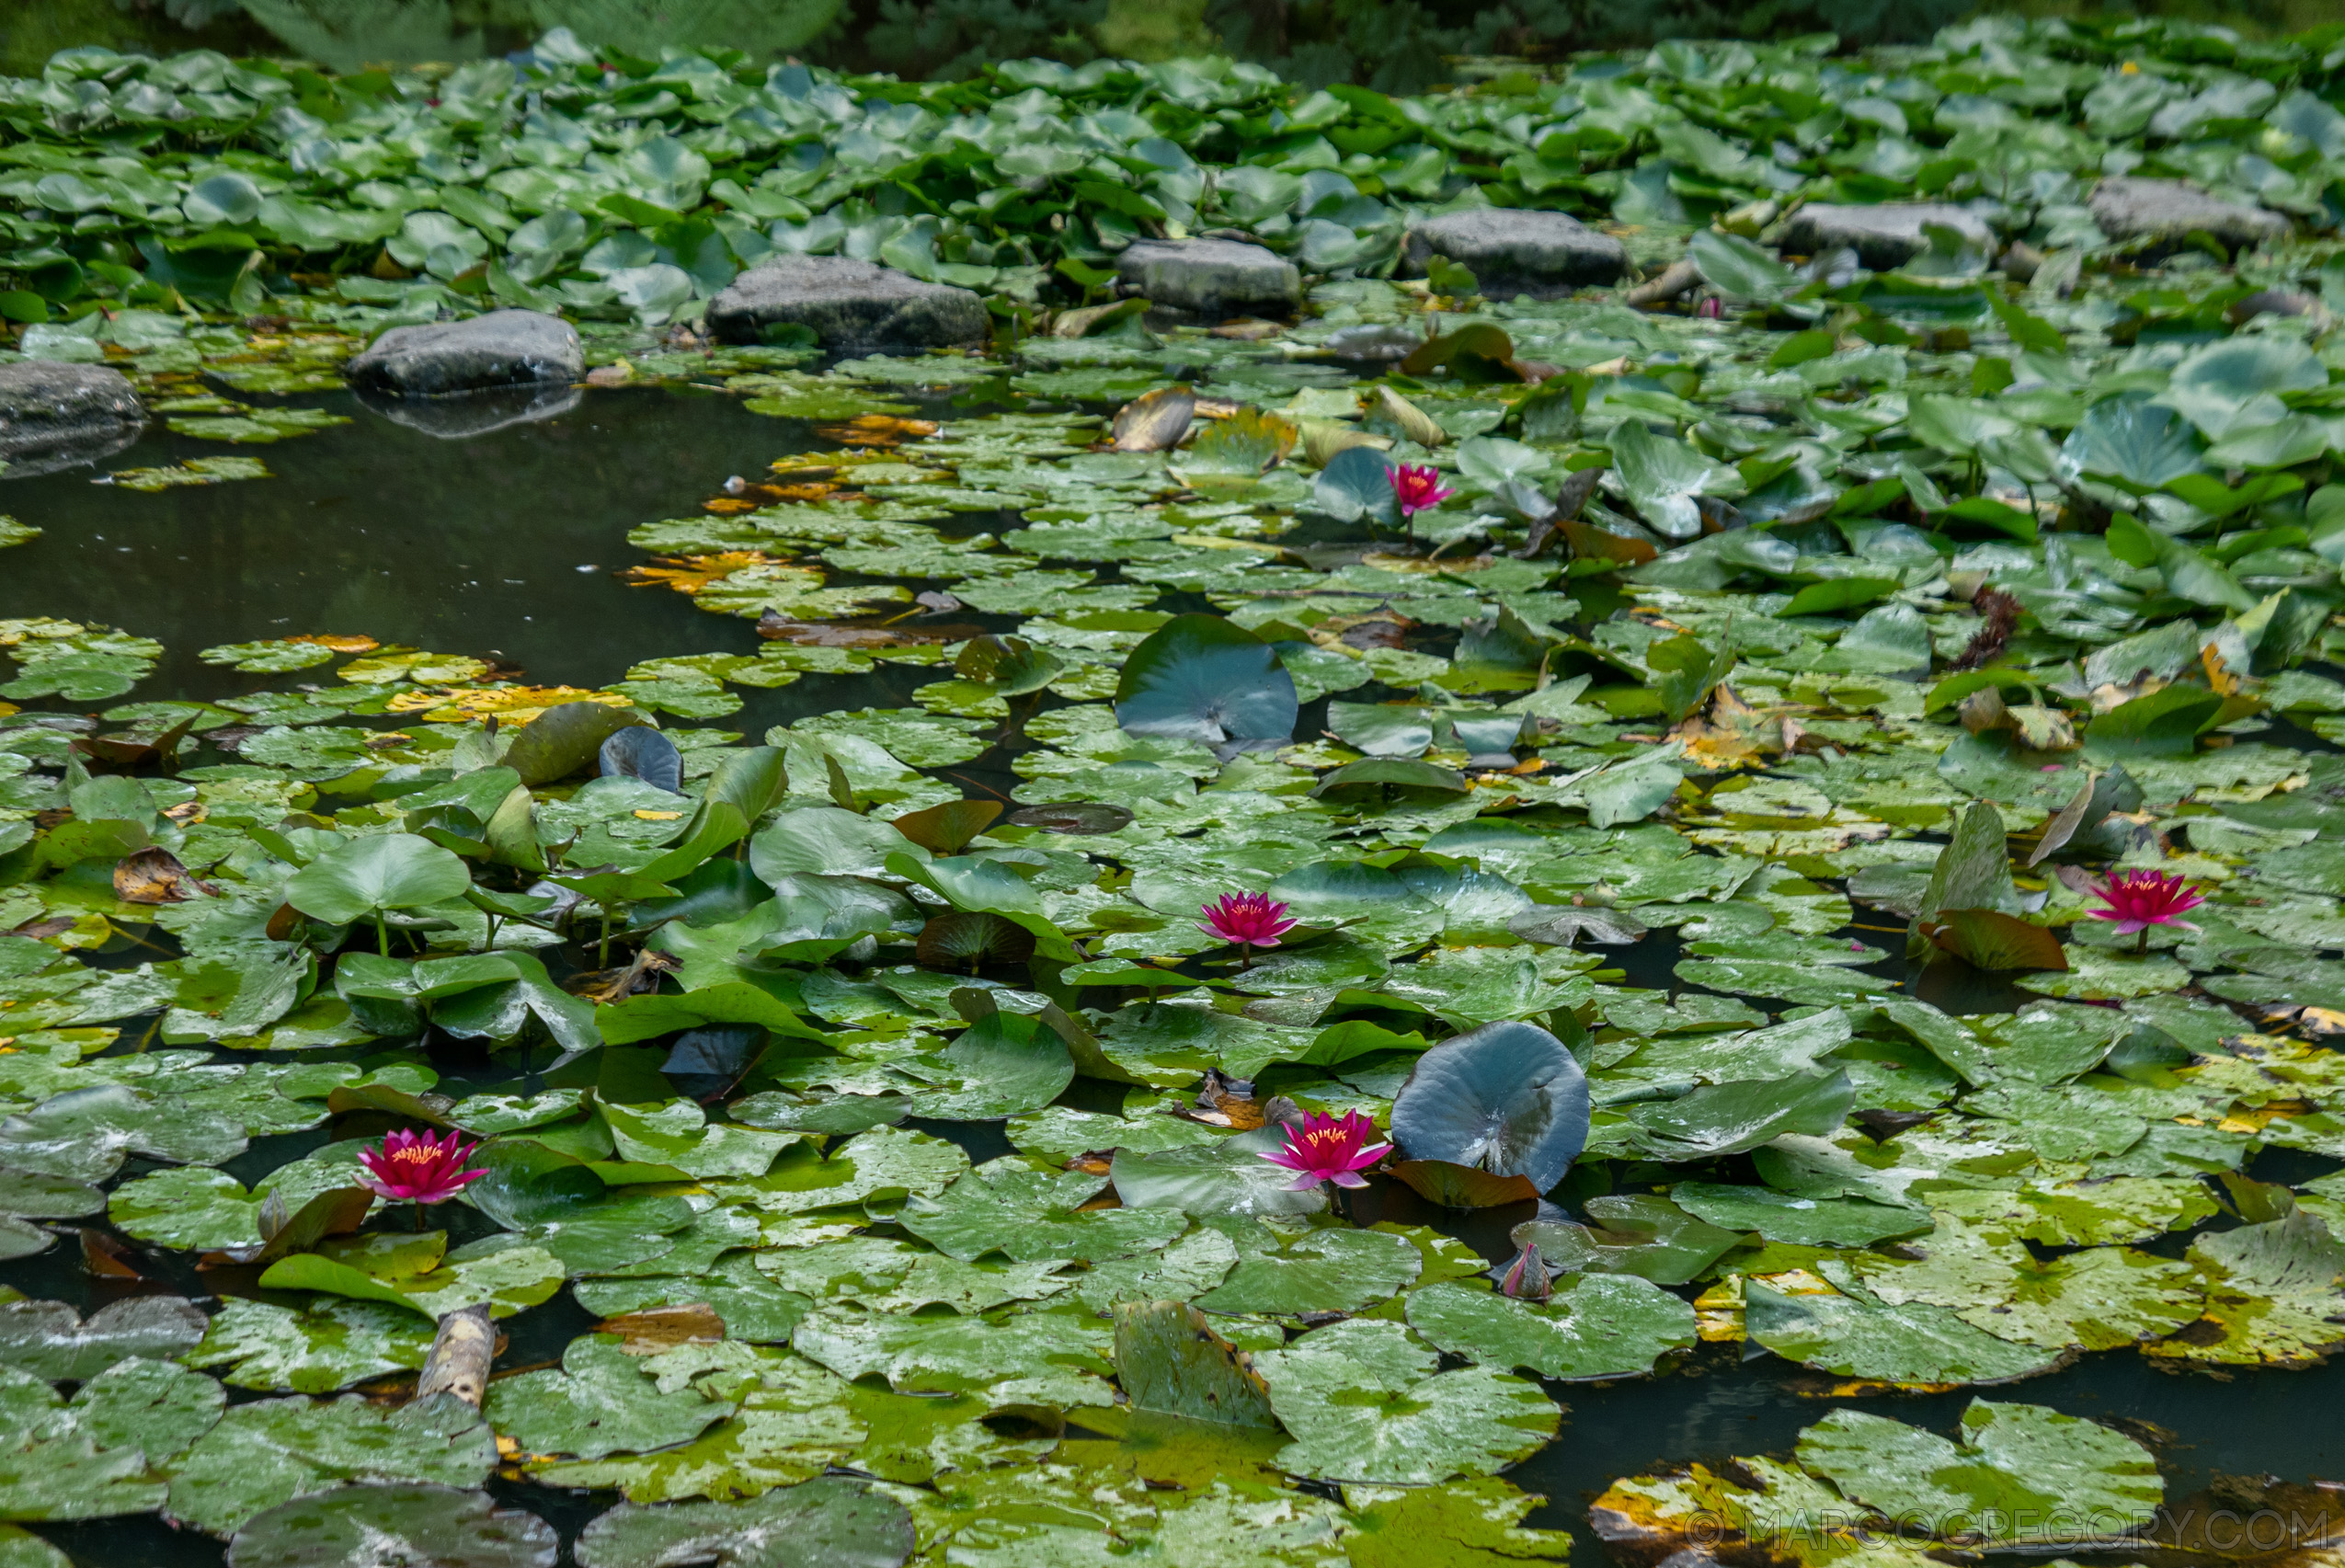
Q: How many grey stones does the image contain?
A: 7